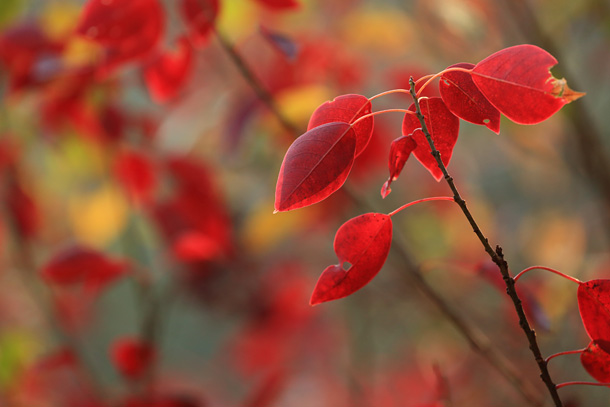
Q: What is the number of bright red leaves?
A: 9